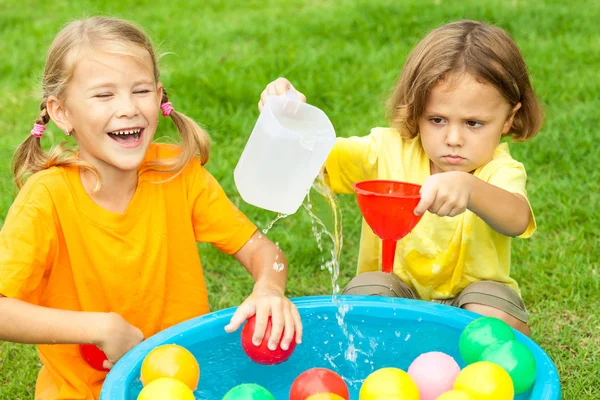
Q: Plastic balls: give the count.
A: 13